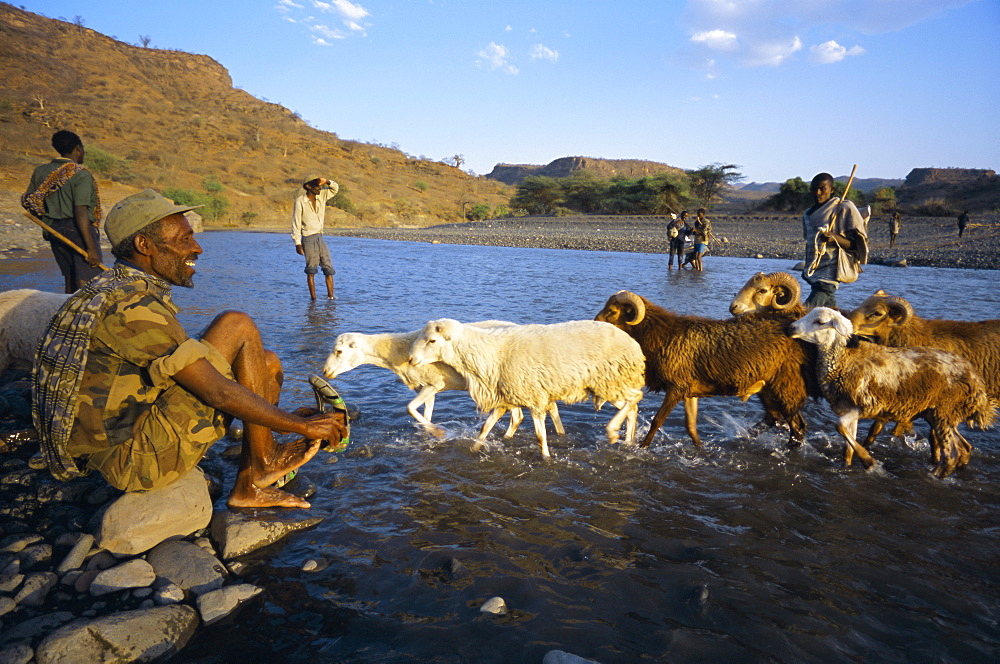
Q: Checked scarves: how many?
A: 1